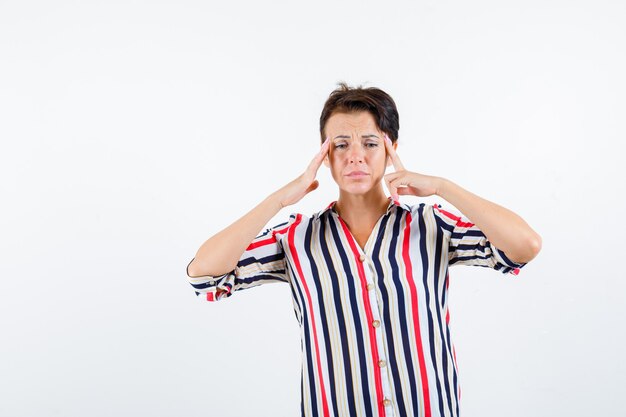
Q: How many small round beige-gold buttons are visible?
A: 5